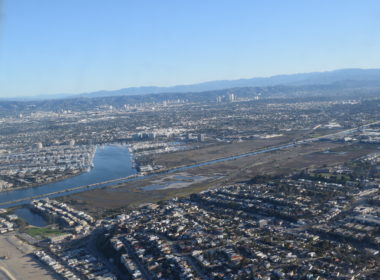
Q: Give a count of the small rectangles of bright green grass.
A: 1